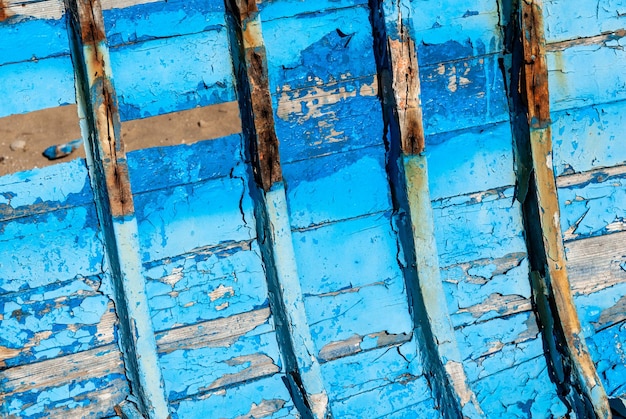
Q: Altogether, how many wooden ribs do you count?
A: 4